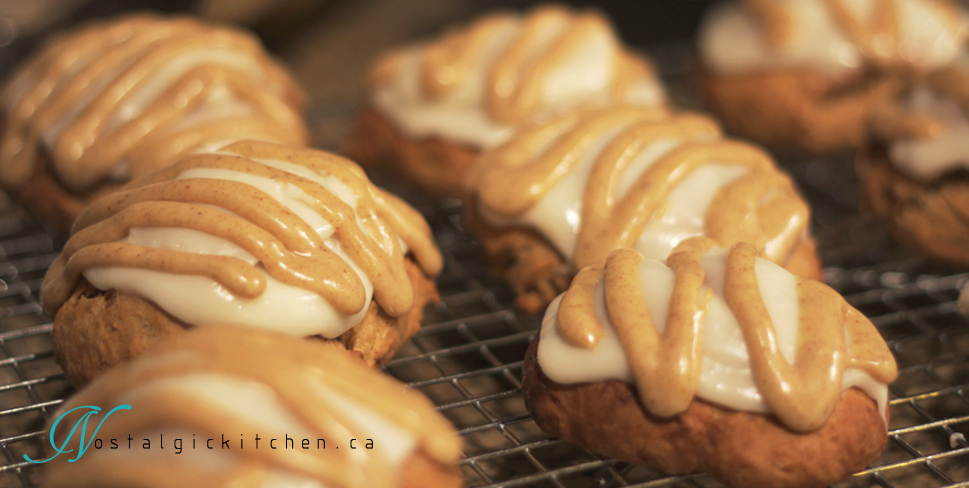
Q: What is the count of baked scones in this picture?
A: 8